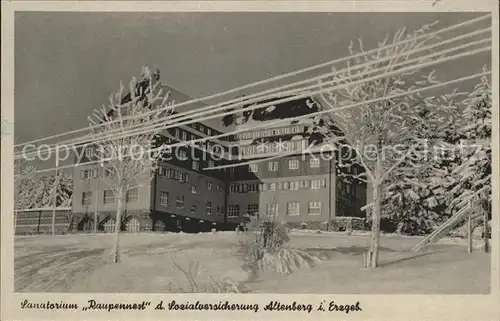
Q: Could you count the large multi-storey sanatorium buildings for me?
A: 1